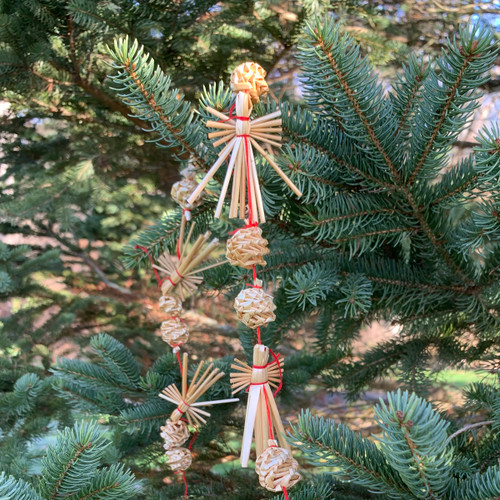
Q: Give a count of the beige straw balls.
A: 9